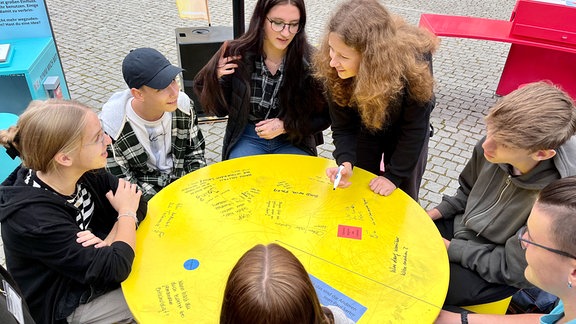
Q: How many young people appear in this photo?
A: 7